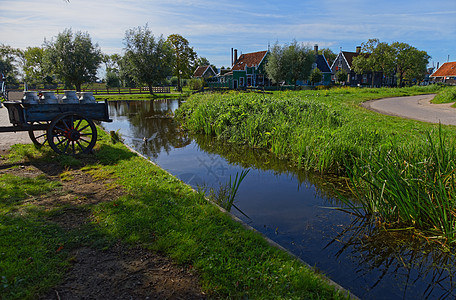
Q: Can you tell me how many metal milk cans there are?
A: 4